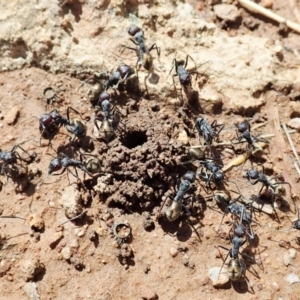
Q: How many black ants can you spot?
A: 15